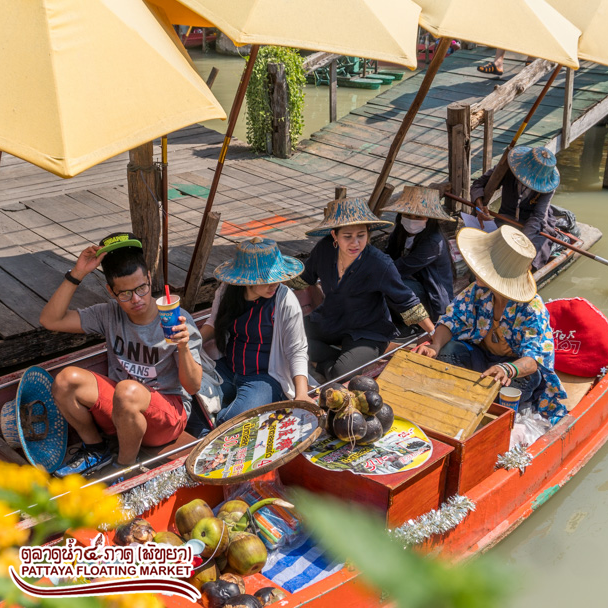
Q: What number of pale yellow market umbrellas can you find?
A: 4